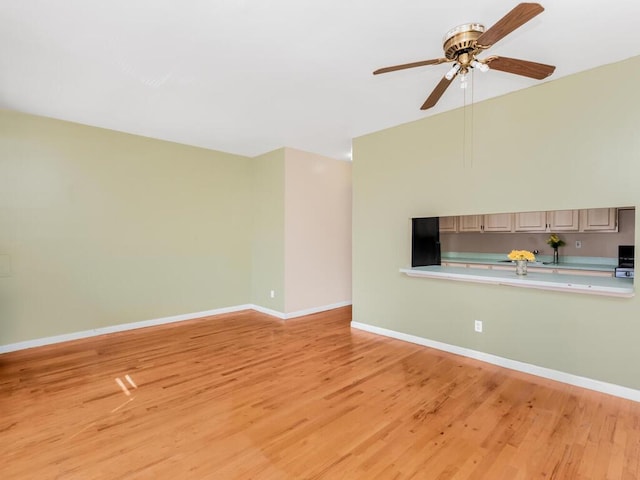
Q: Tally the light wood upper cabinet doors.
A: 6